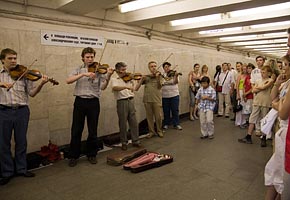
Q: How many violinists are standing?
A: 5